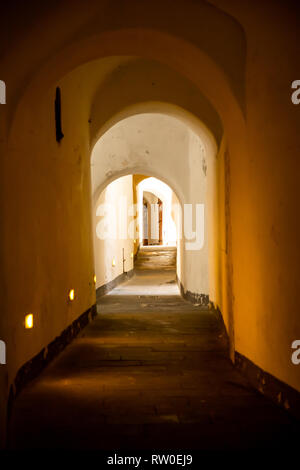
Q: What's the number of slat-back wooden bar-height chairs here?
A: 0